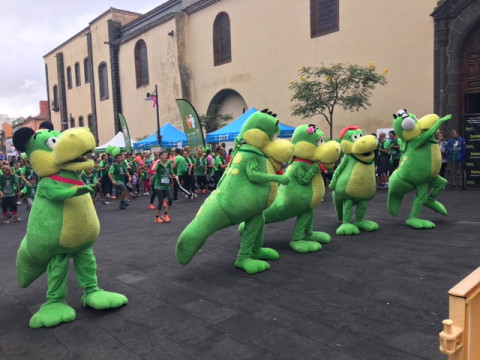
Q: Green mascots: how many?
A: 5